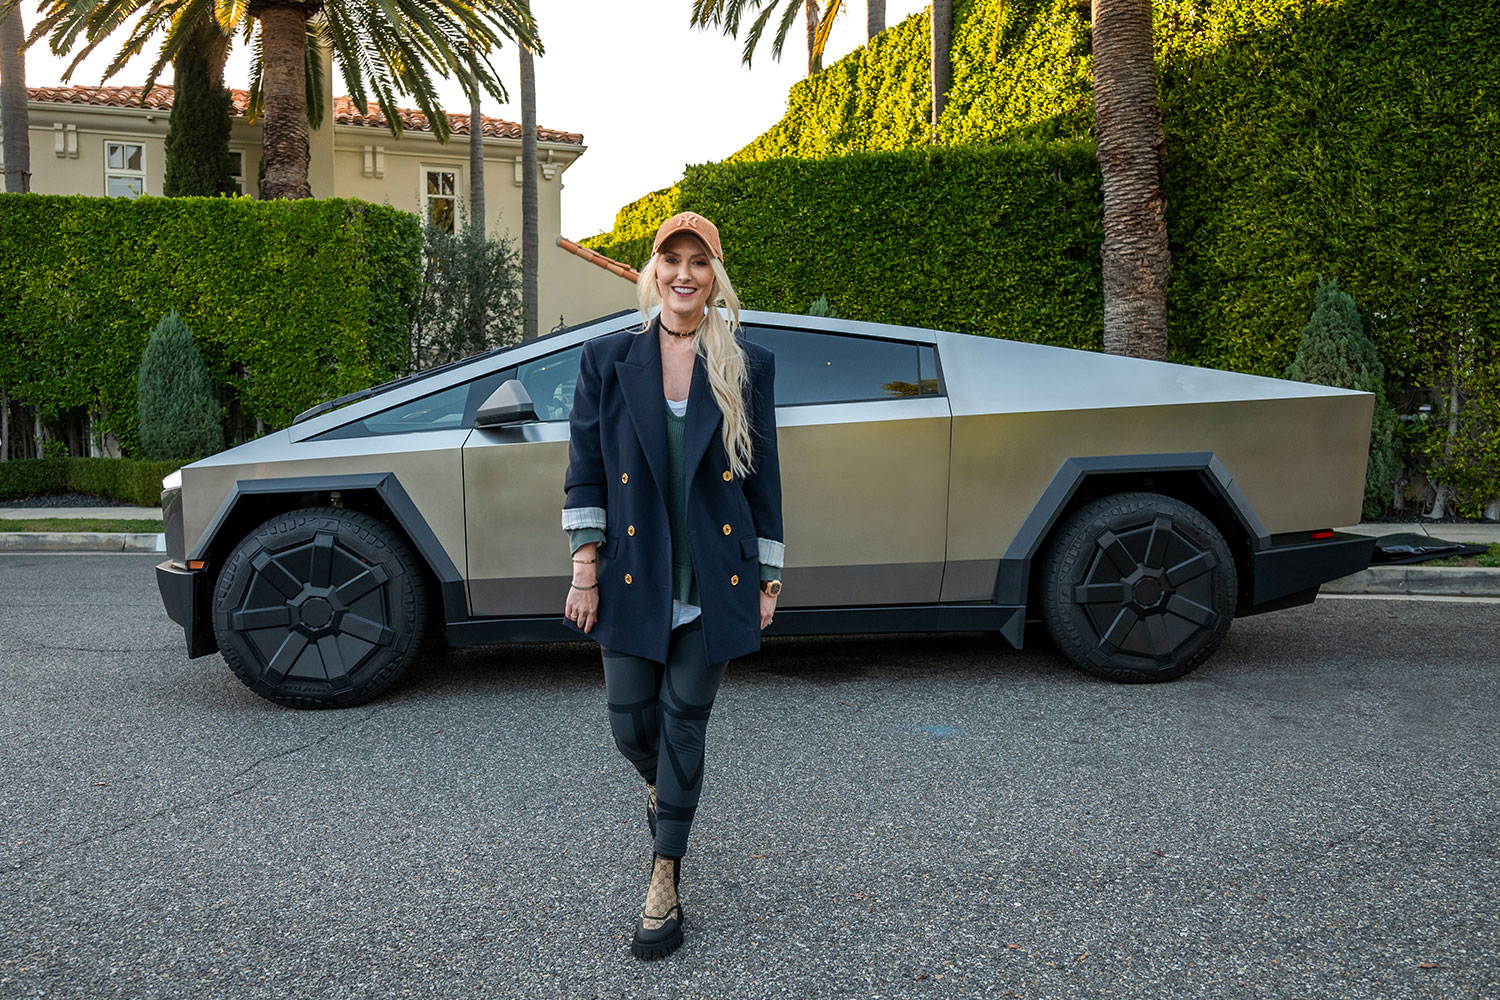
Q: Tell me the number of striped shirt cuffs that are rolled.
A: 2